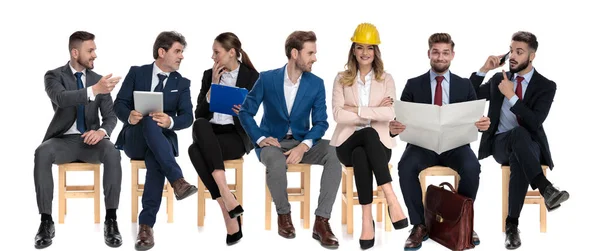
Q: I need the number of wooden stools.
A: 7